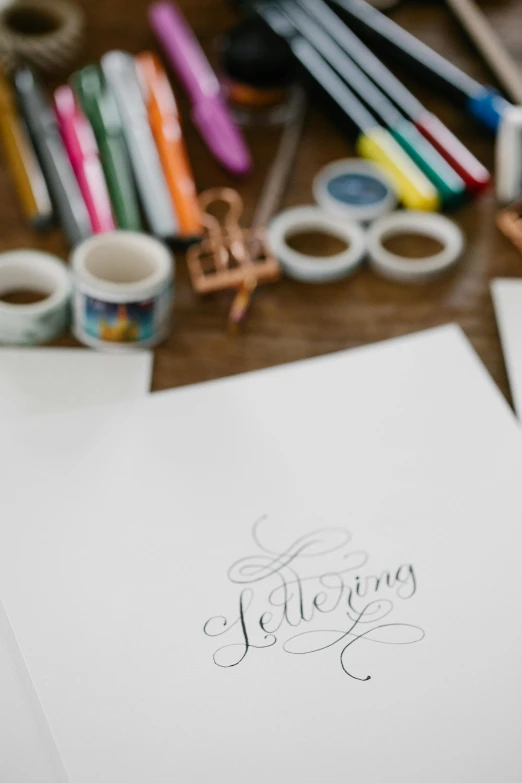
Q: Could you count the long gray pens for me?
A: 4